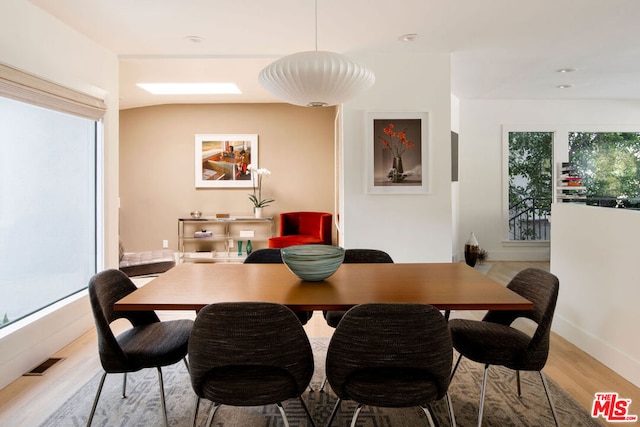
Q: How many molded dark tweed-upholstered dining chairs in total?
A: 6